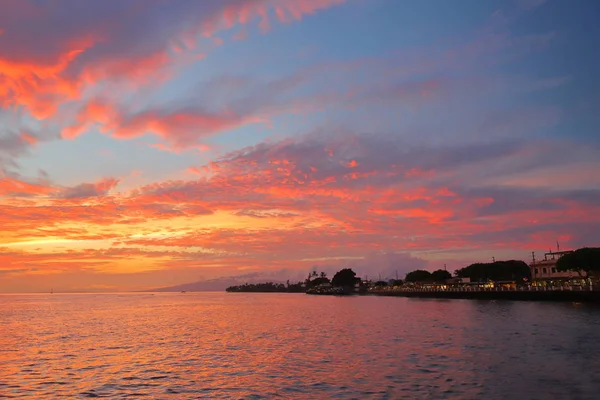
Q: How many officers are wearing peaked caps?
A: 0